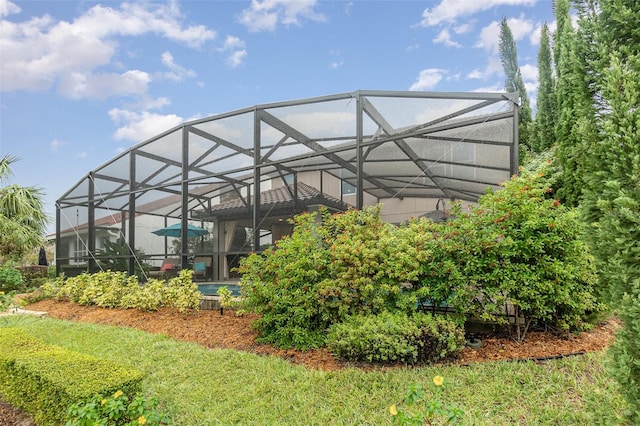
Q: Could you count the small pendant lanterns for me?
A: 0